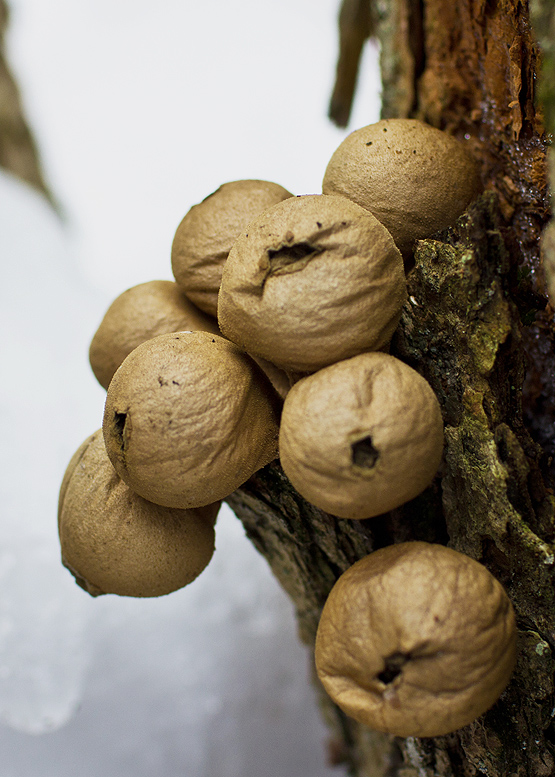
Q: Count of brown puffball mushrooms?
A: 8